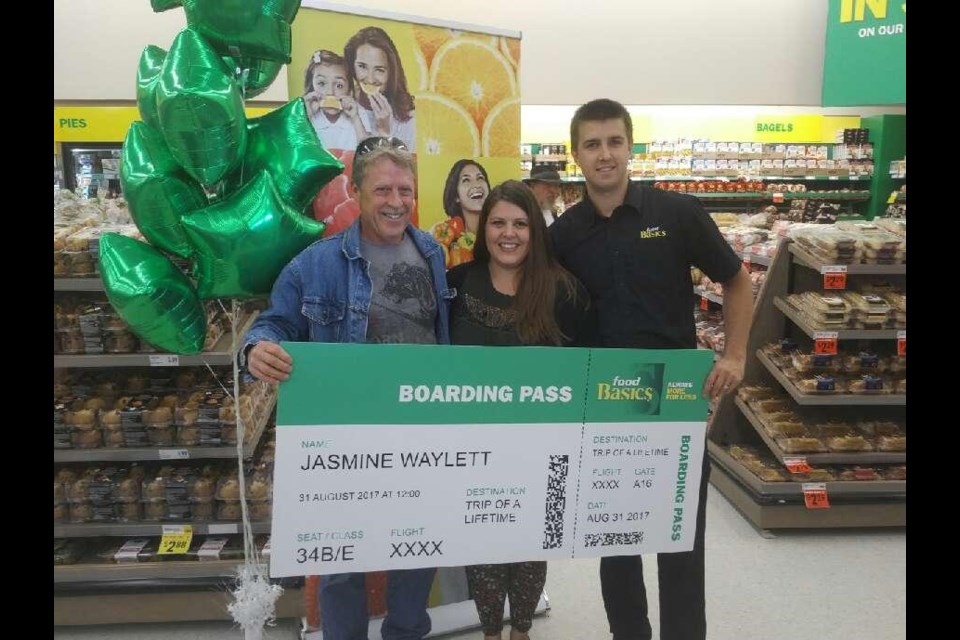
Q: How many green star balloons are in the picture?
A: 8